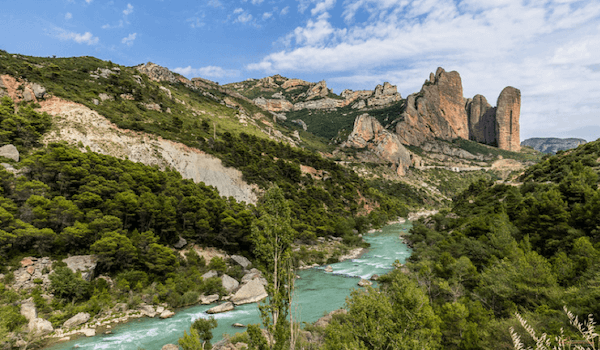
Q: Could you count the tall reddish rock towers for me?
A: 3